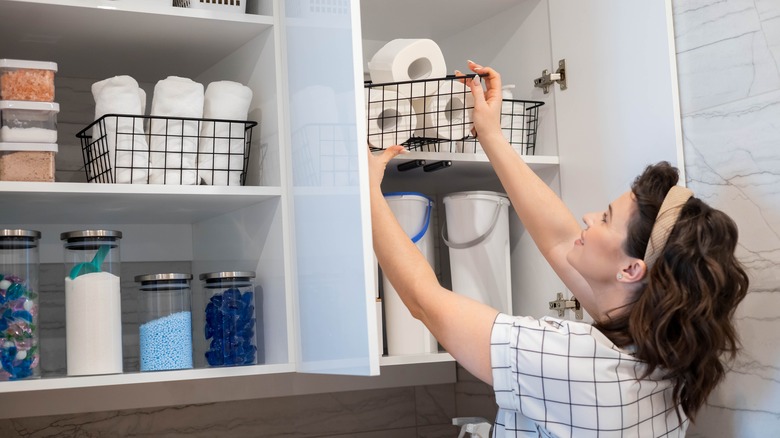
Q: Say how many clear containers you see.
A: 7